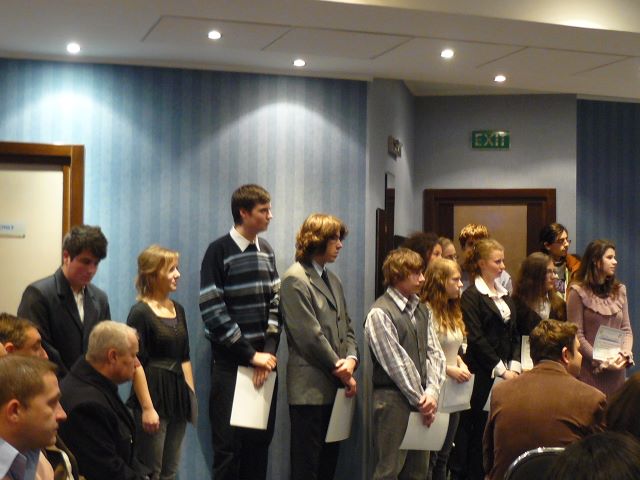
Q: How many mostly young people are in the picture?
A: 13